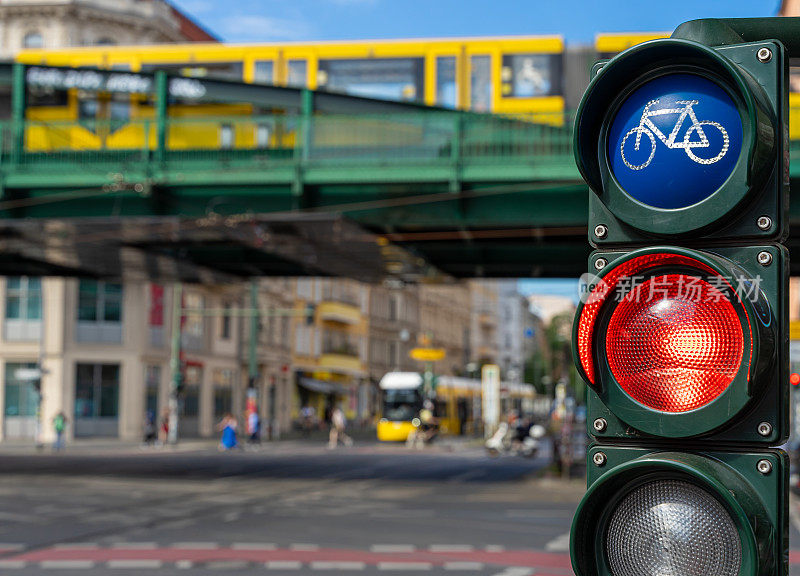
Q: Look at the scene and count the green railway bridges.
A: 1